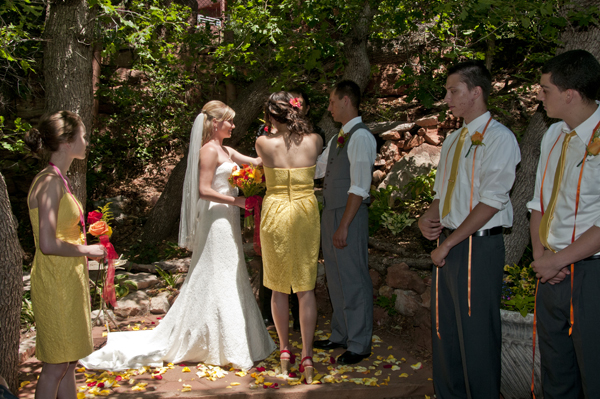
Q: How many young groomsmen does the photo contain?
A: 2